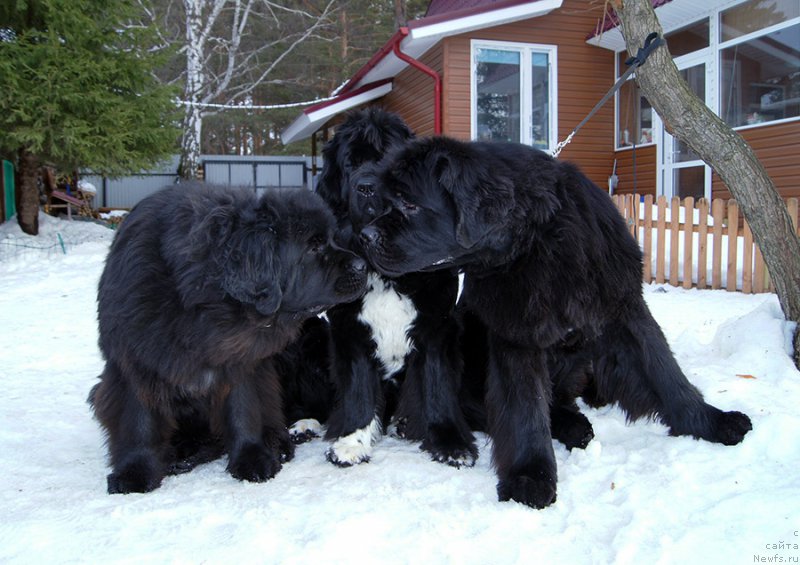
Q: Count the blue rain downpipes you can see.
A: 0